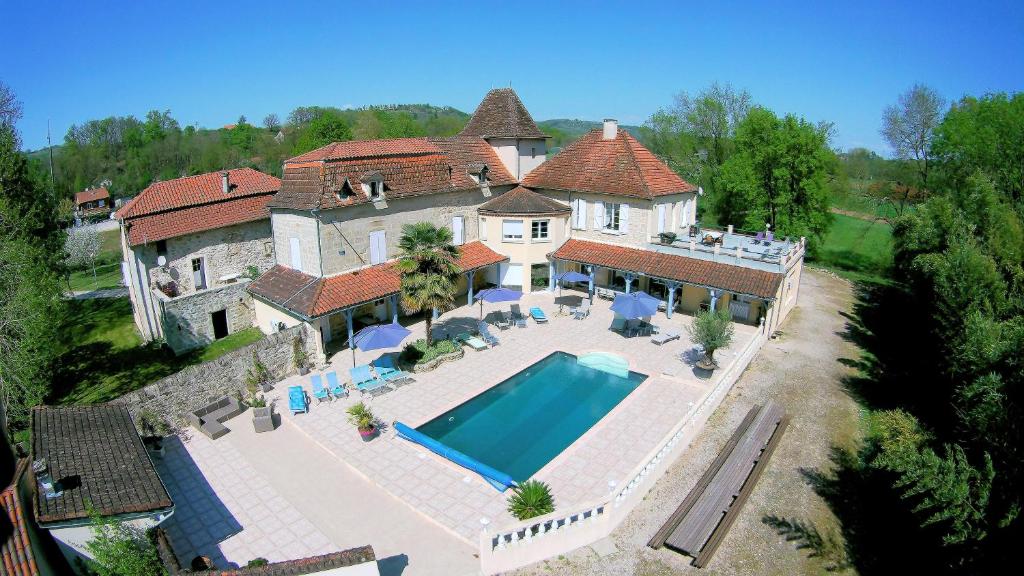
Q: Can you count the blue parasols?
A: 4